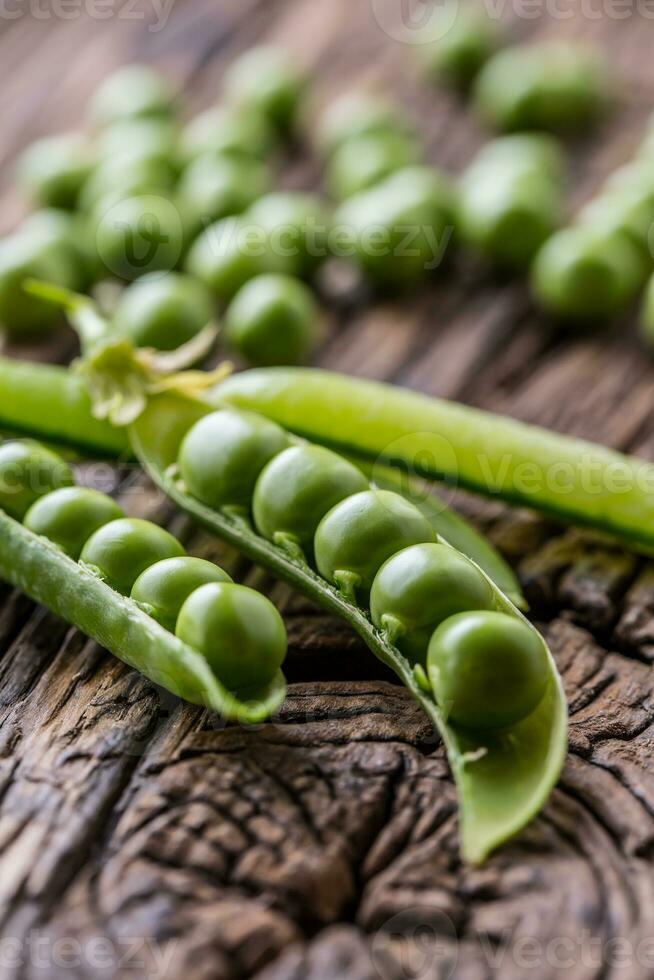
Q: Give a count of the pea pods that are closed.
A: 2